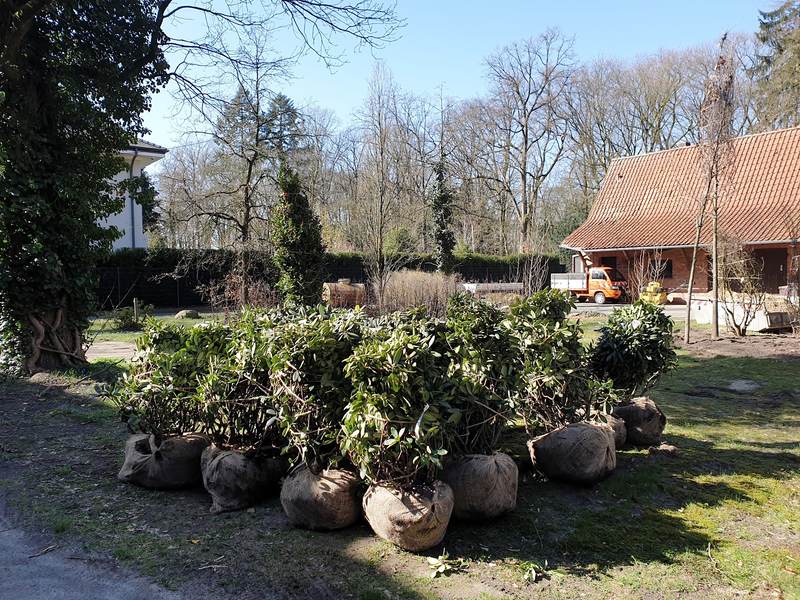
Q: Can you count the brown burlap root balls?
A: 8